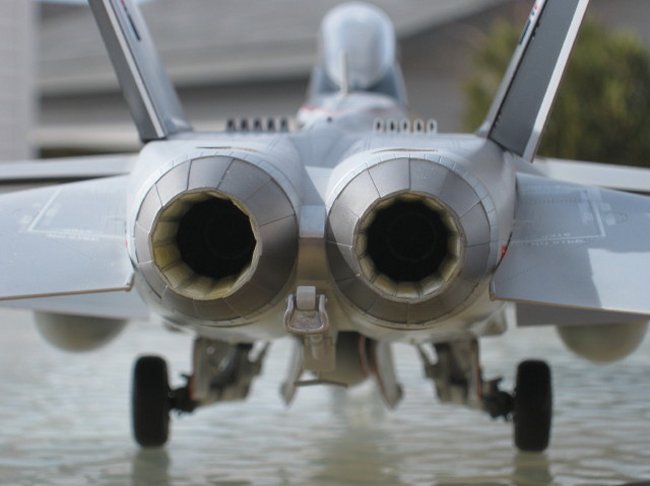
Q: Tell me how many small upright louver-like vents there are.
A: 10